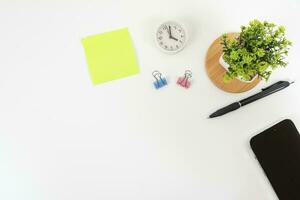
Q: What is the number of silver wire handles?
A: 4